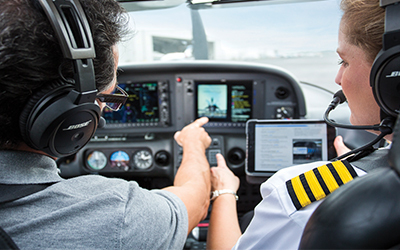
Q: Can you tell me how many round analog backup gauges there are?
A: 3